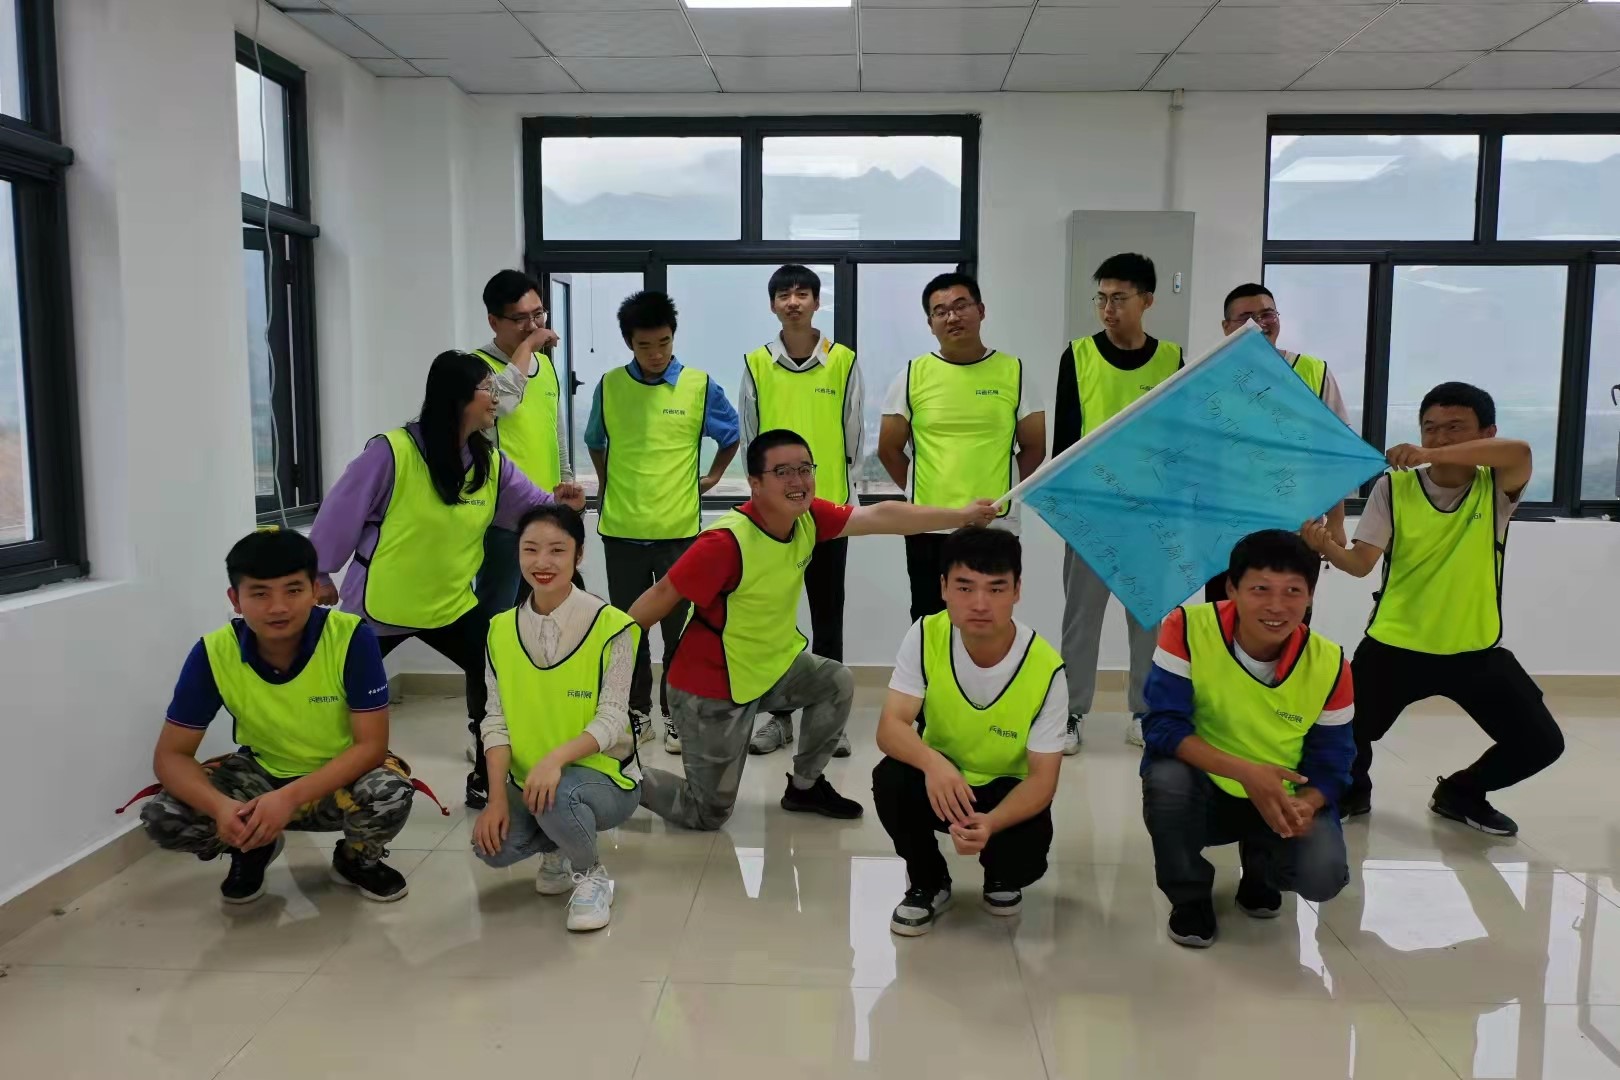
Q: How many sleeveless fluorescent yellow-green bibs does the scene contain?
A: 13